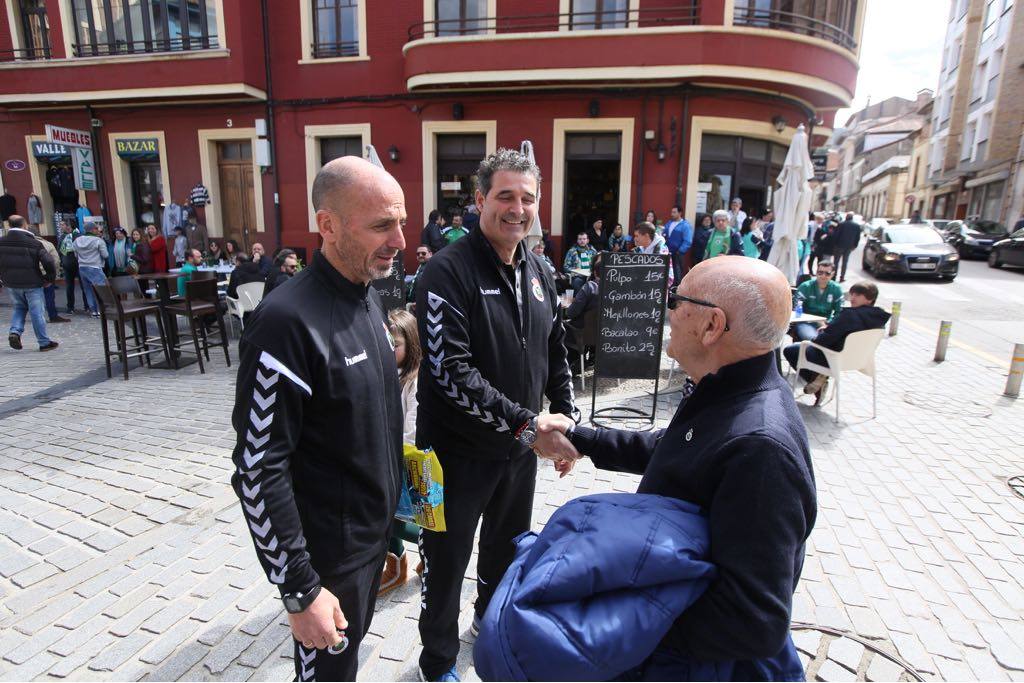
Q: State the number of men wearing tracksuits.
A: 2